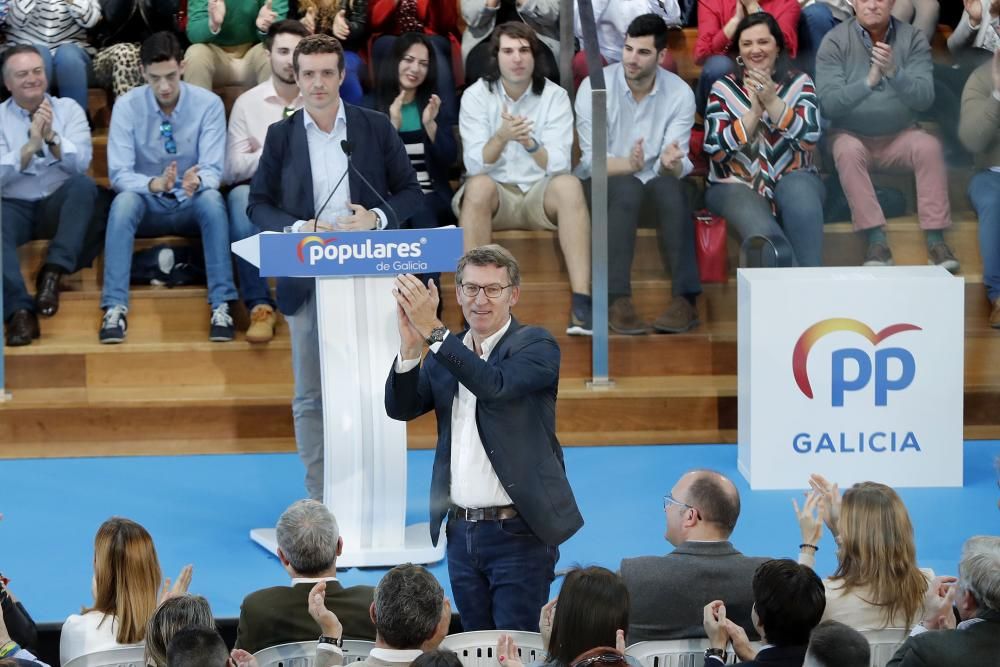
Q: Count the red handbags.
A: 1